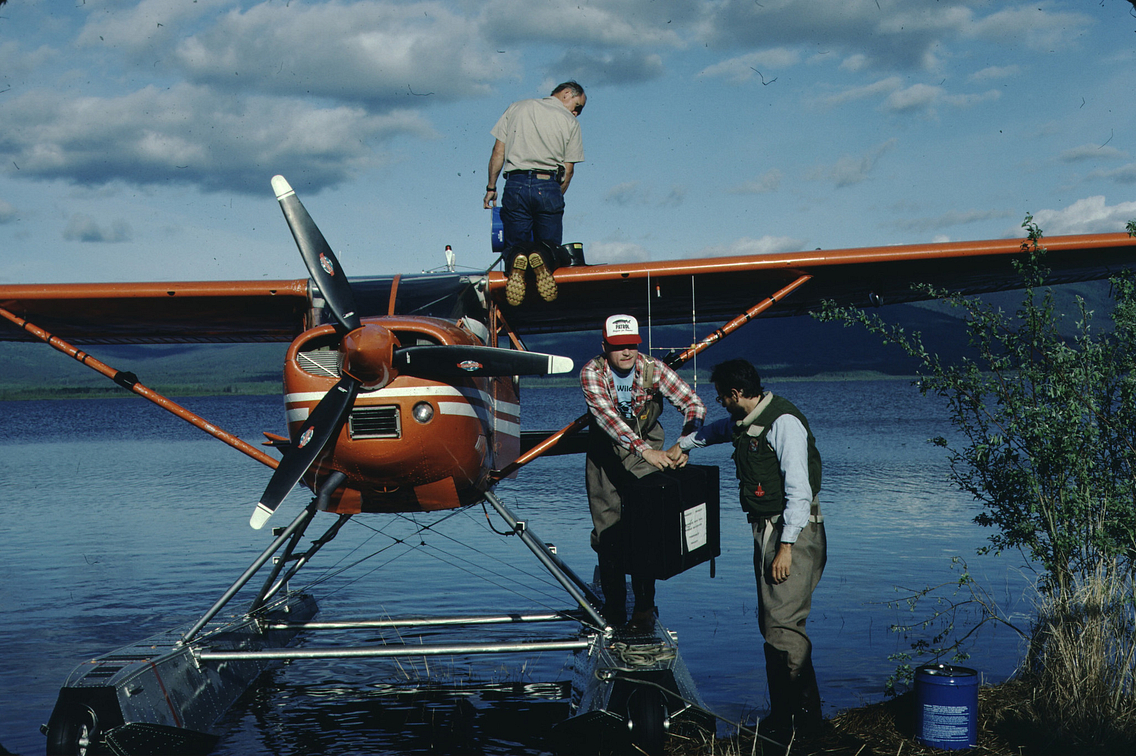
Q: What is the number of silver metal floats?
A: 2